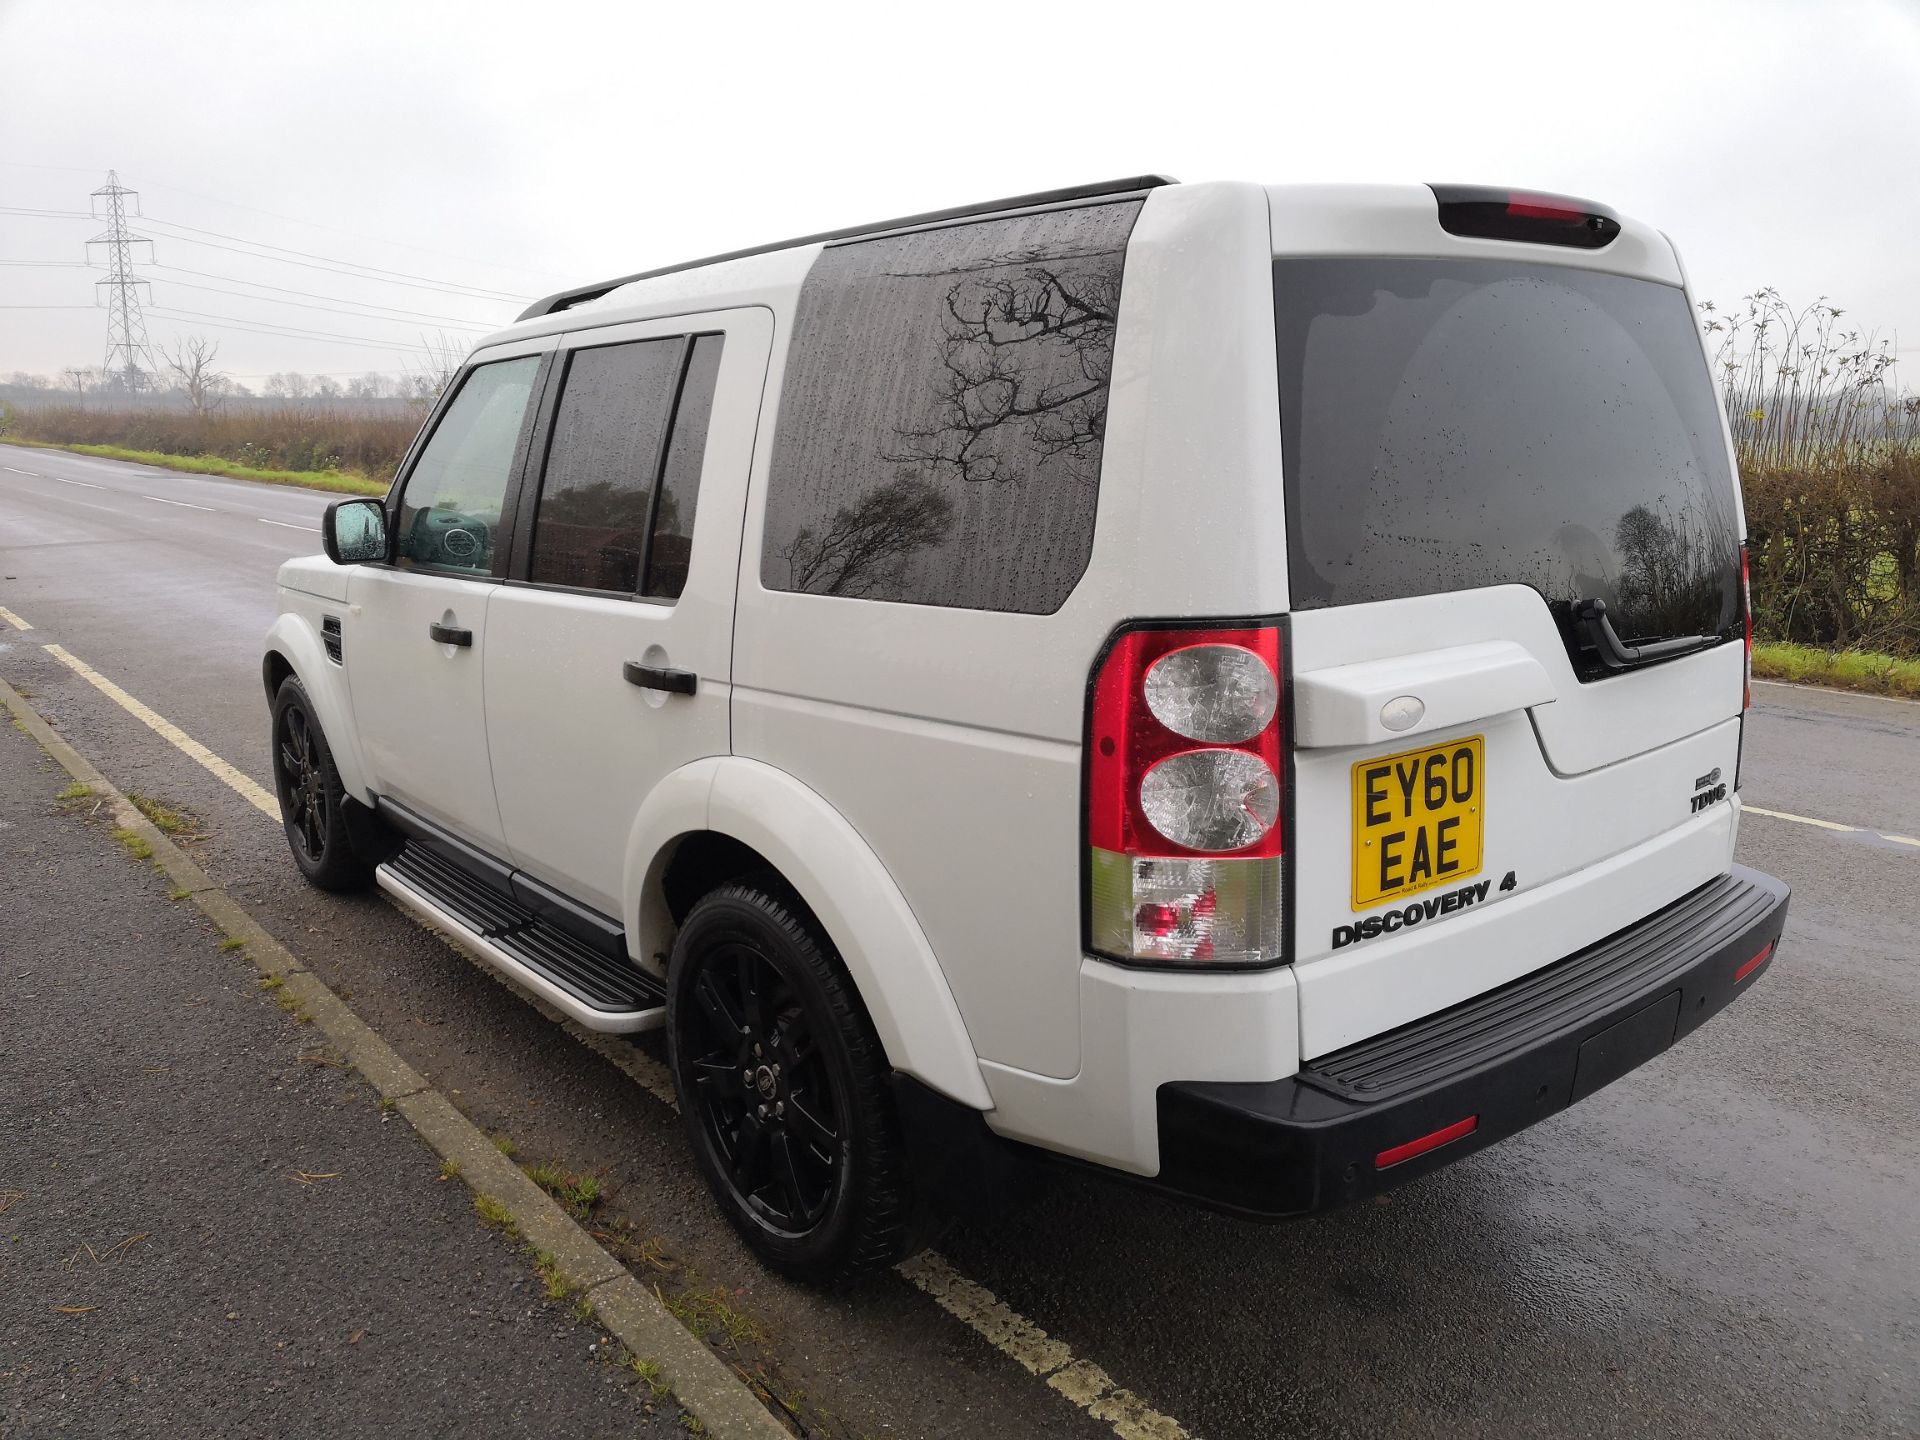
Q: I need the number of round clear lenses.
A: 2